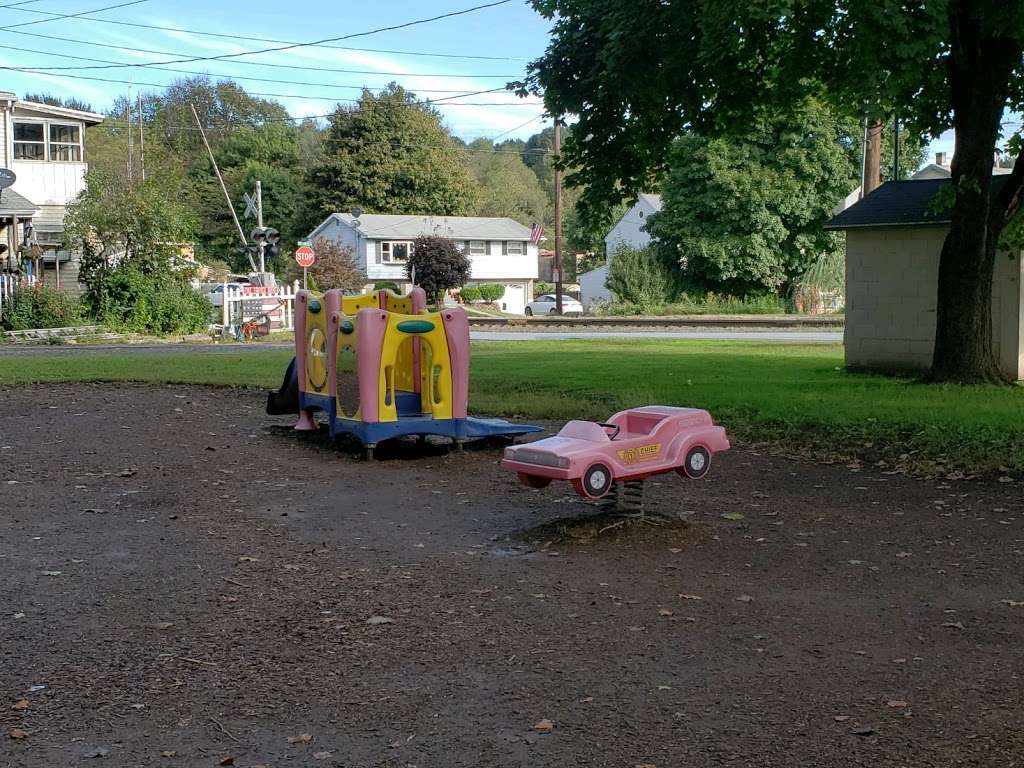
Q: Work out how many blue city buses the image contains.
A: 0